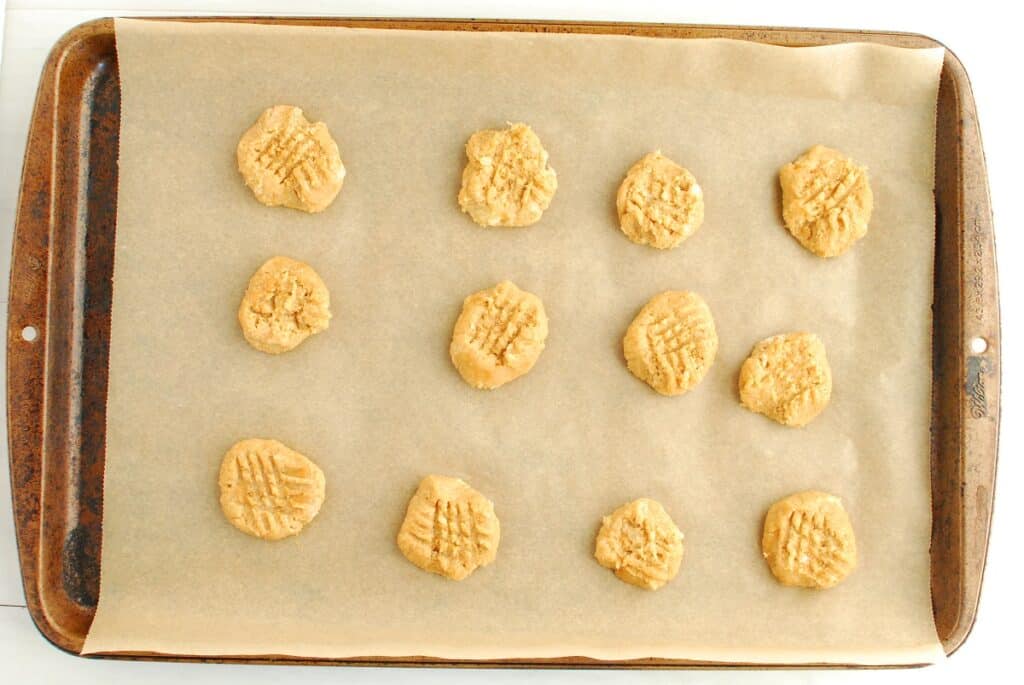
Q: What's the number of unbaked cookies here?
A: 12